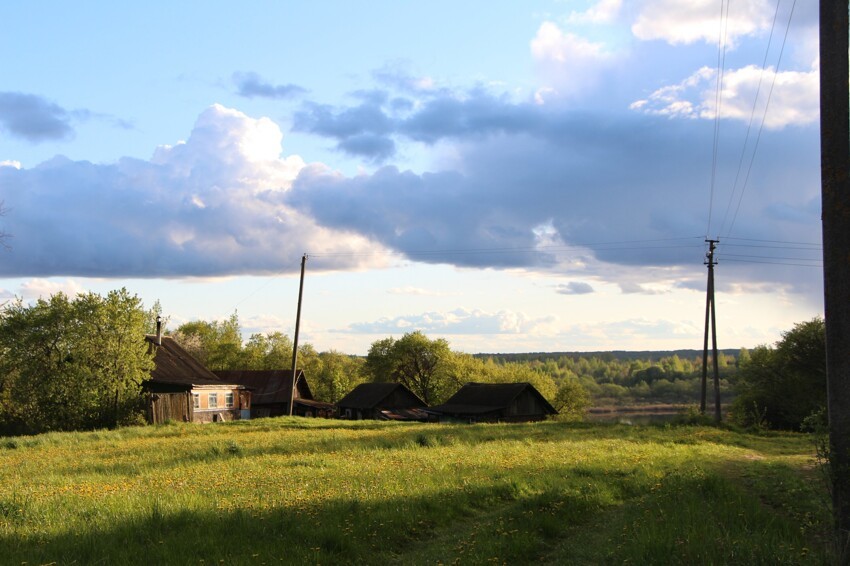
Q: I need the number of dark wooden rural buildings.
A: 4